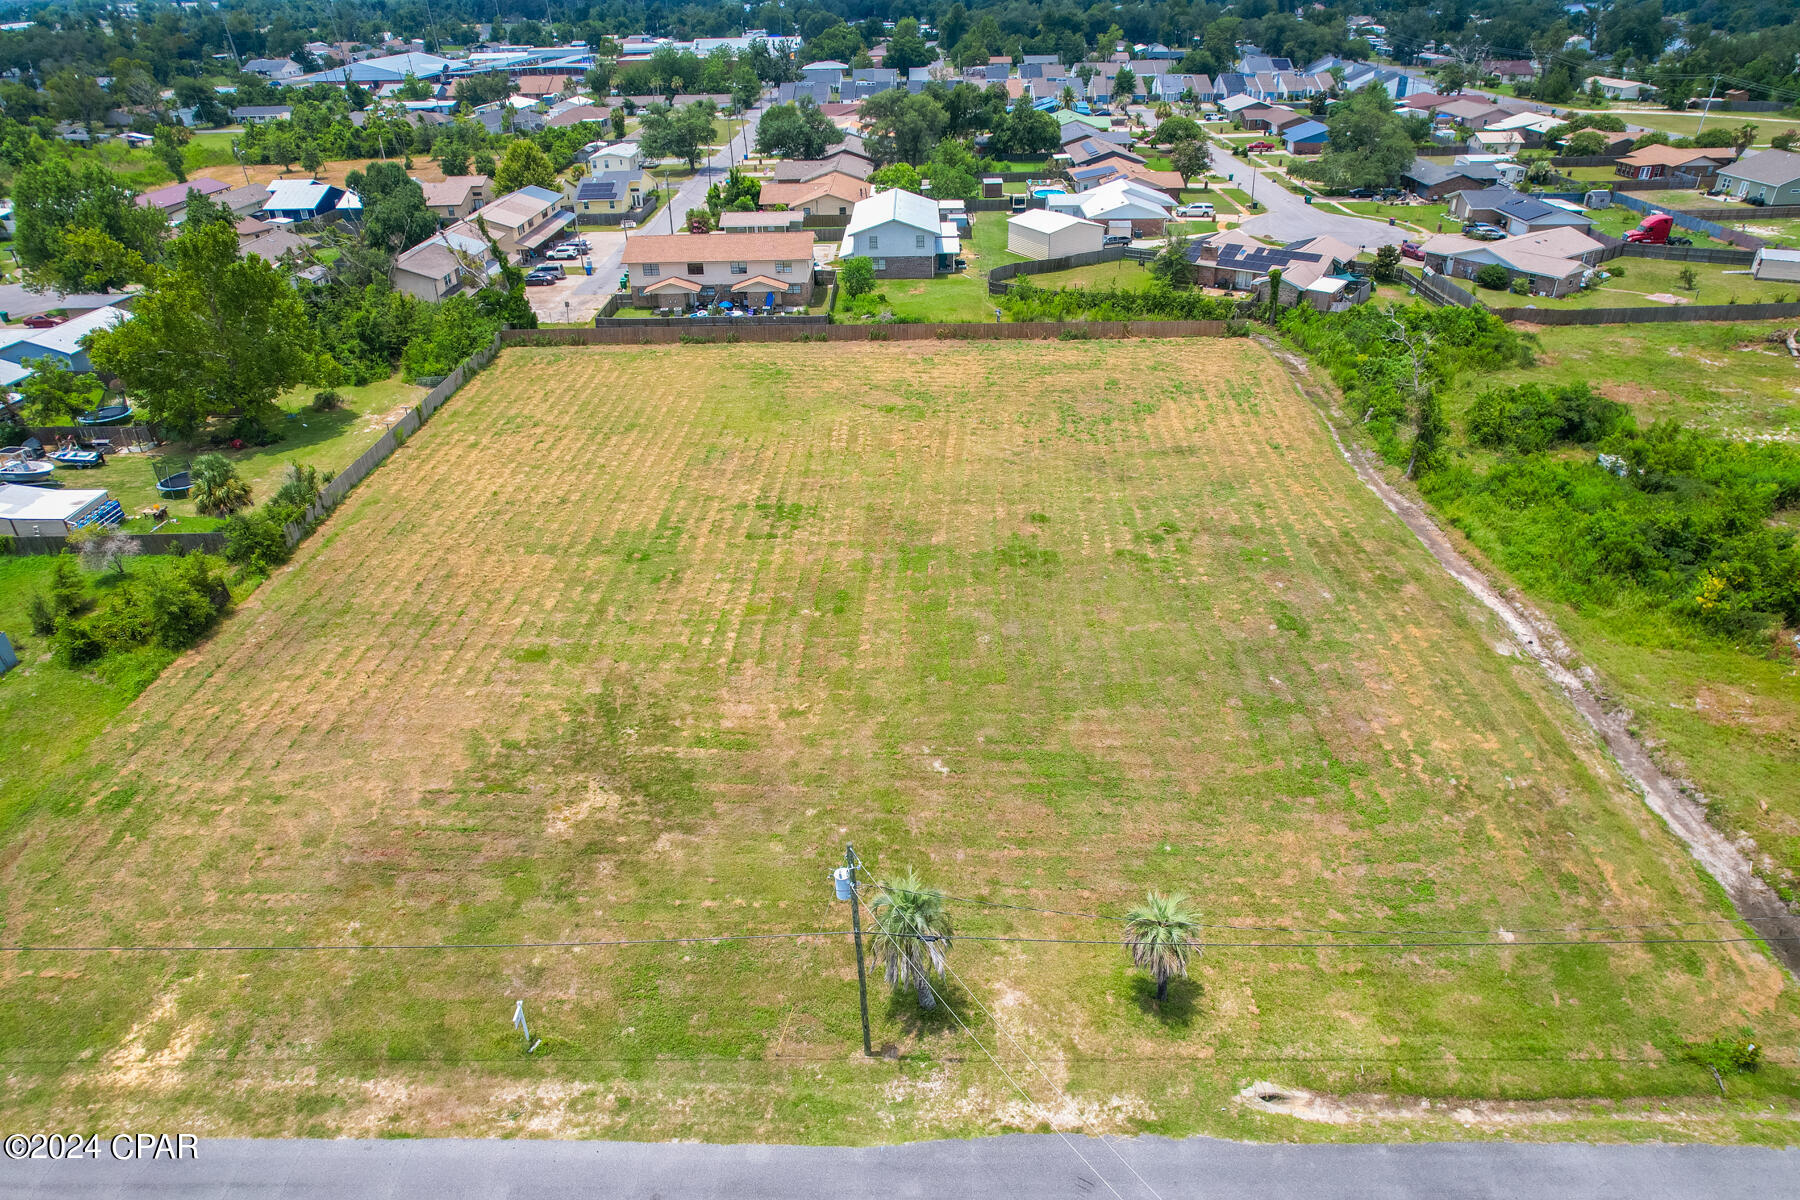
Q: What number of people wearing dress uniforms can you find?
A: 0